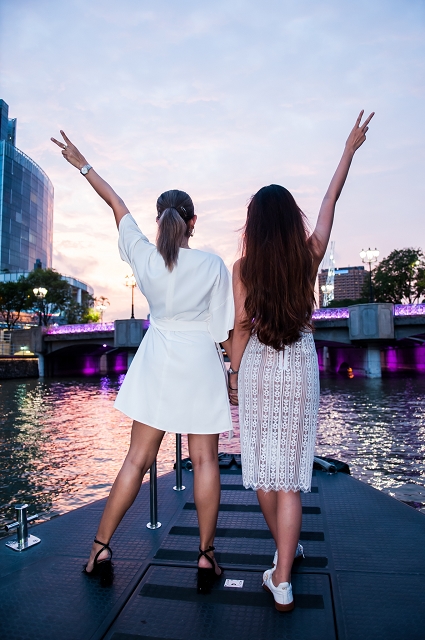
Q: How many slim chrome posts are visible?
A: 2